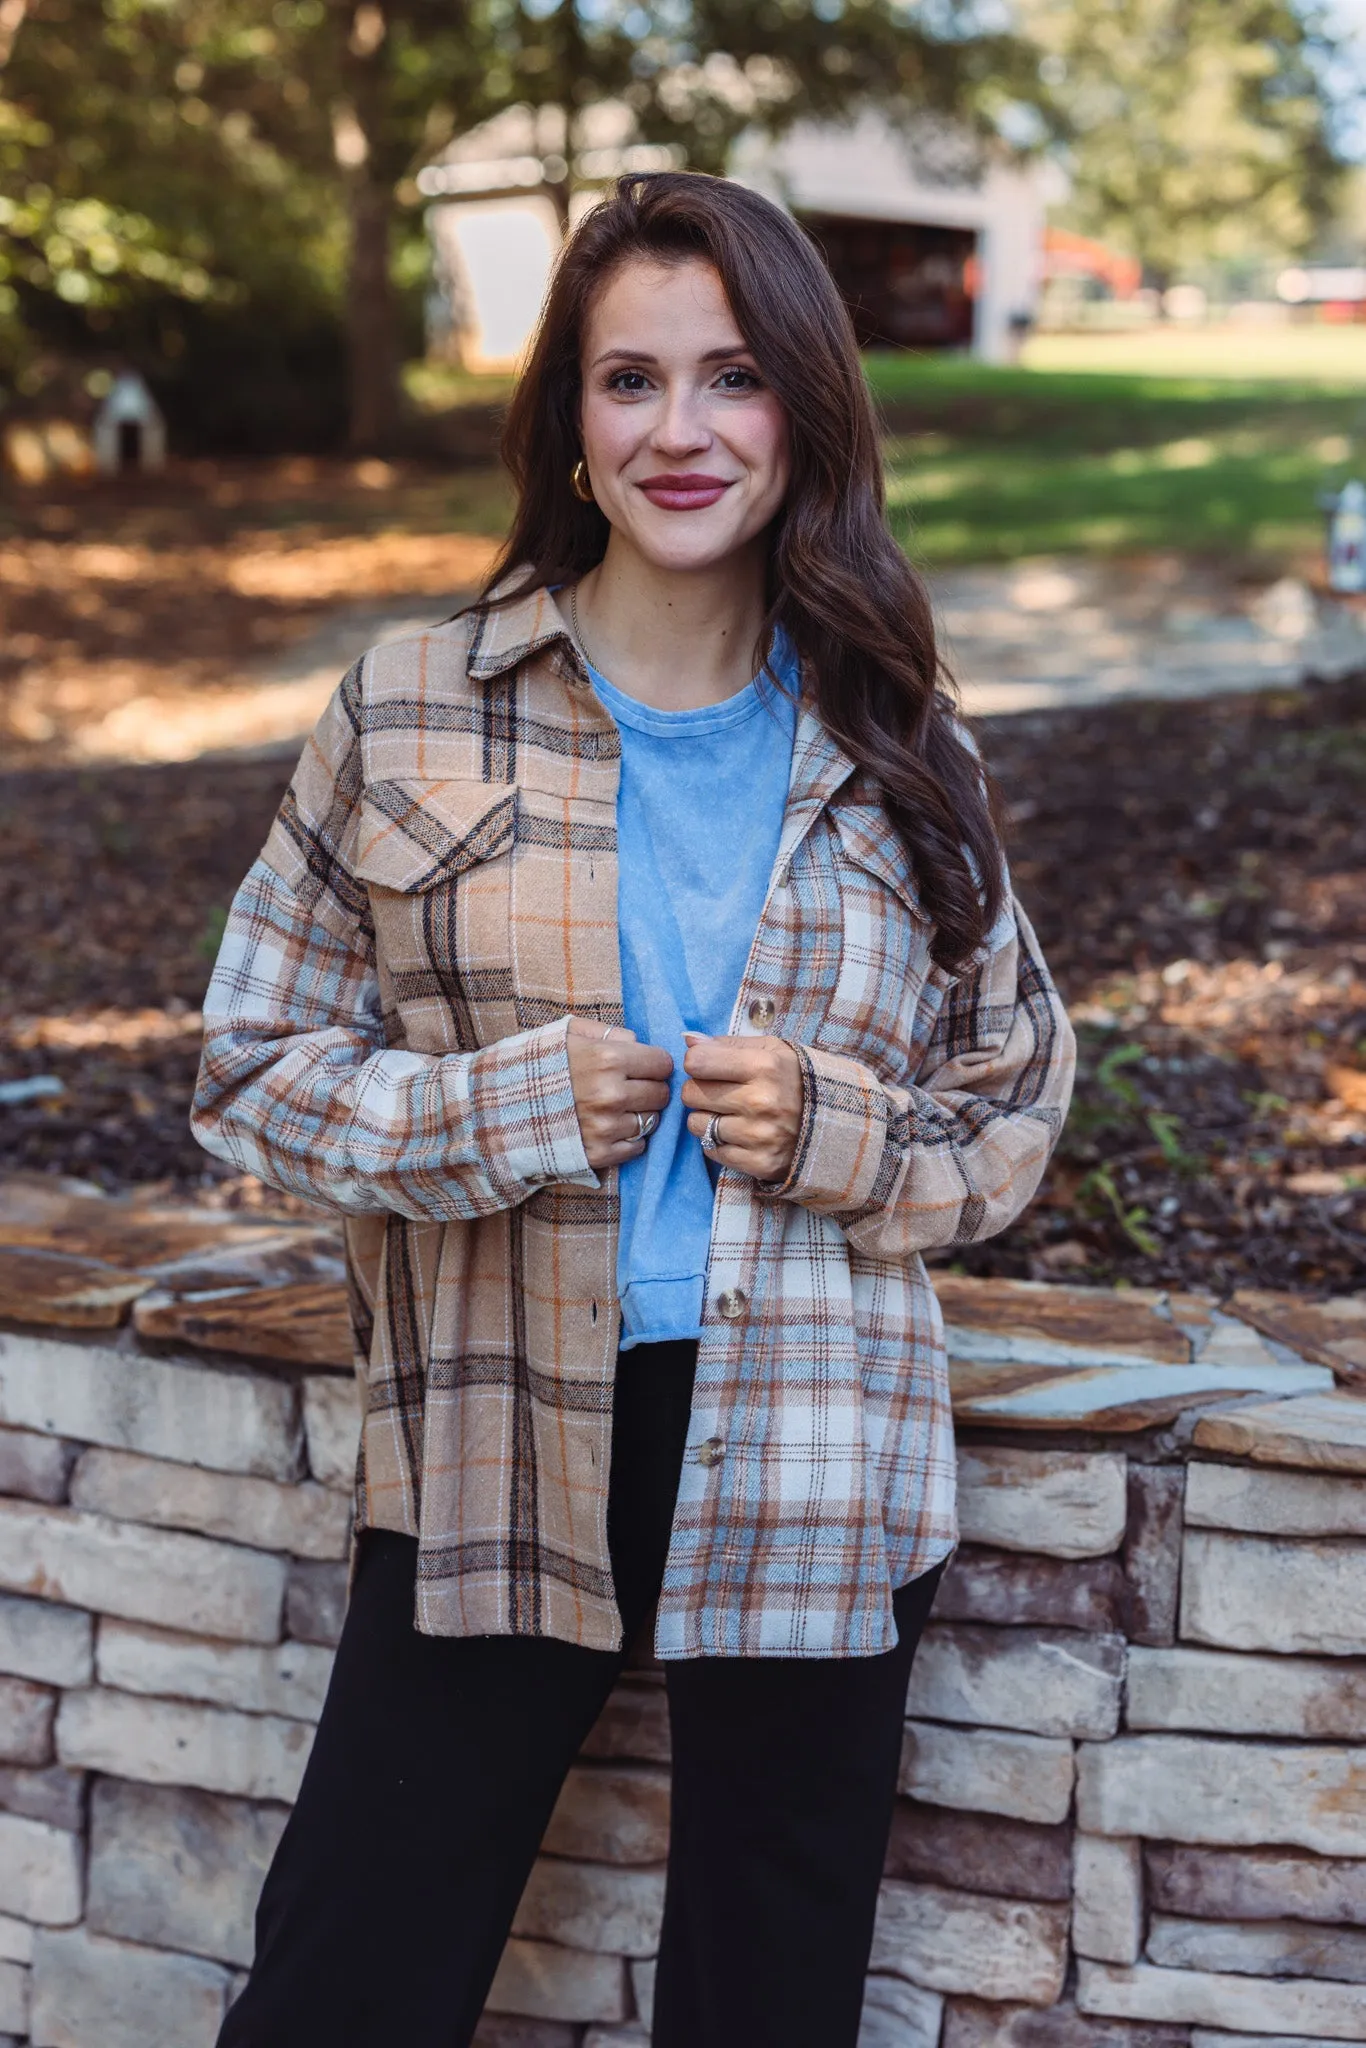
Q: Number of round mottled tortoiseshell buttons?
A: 3